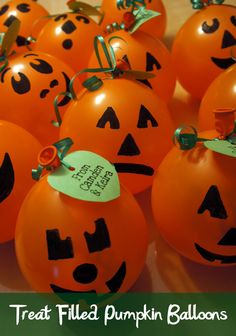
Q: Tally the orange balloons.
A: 11